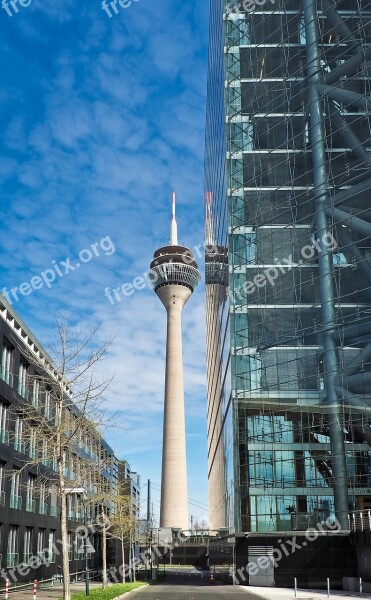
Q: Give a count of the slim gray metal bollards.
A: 3